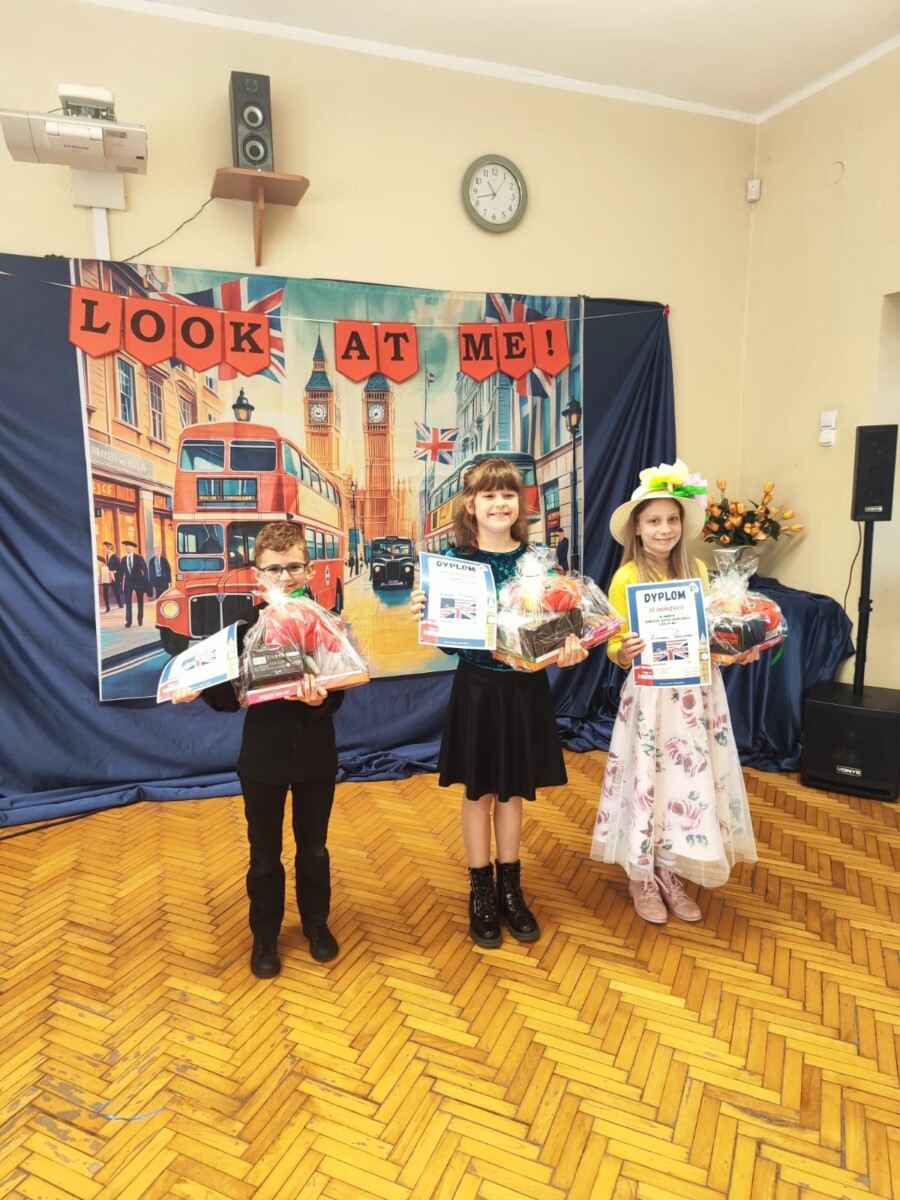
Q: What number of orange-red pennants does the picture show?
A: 9